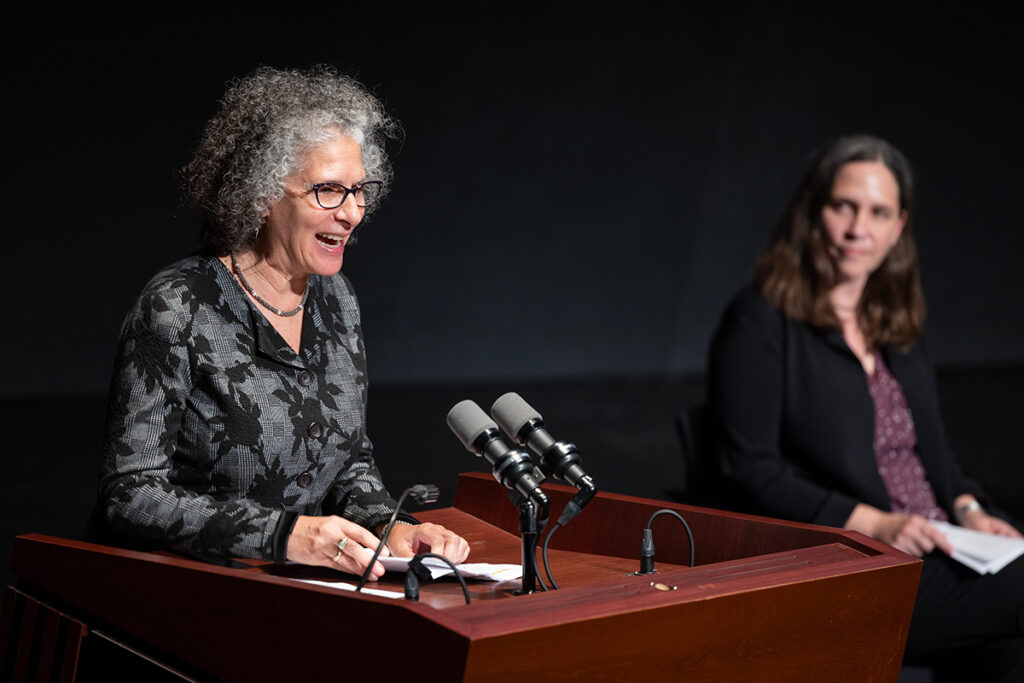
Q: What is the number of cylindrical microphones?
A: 2